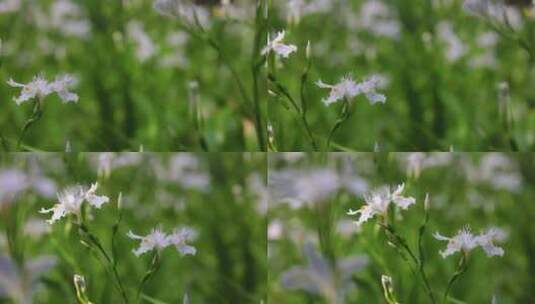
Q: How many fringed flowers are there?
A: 7